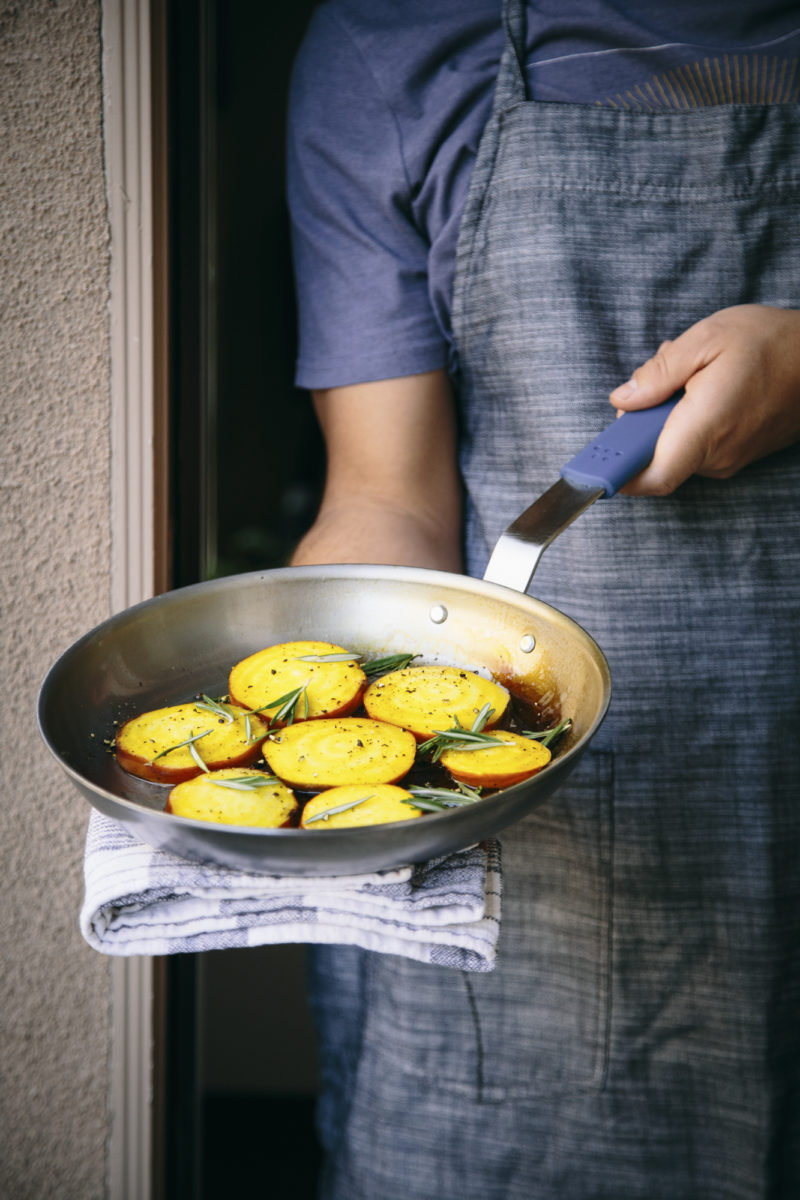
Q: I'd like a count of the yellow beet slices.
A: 7